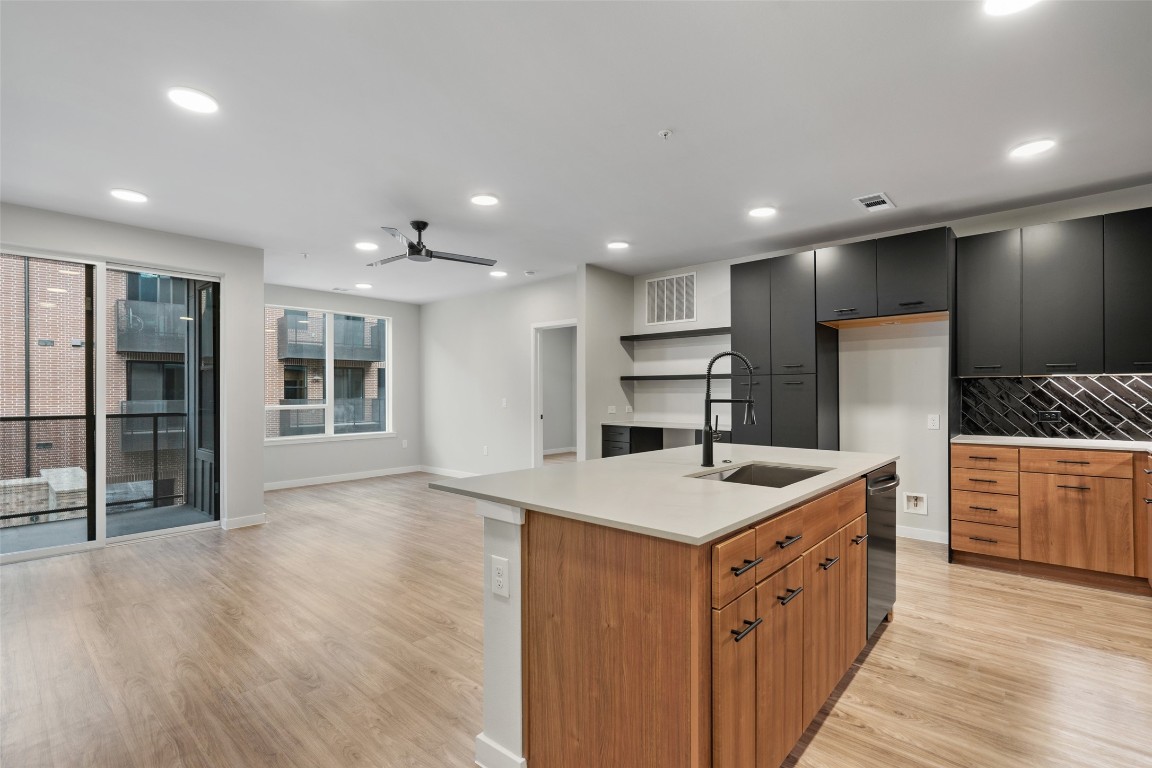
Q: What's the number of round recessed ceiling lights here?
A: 10